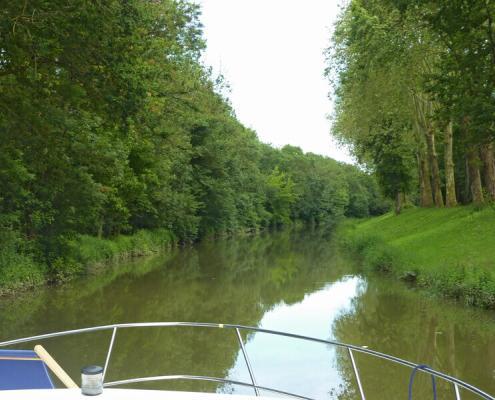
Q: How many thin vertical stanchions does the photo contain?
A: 4